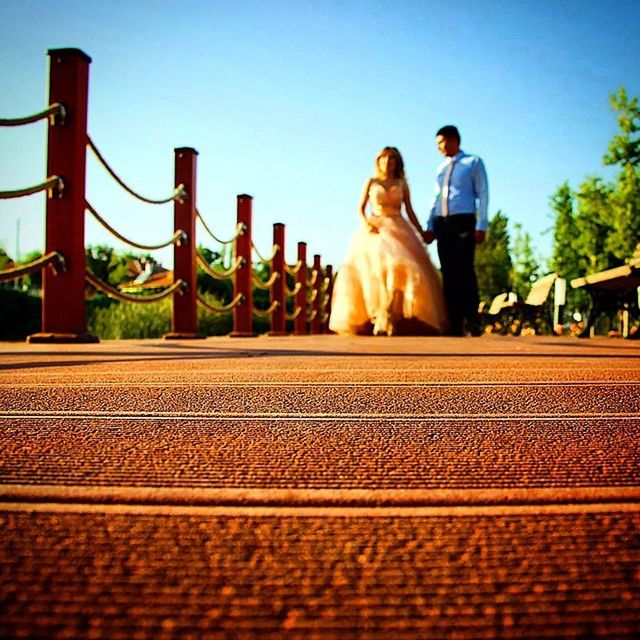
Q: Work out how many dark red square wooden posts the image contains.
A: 7